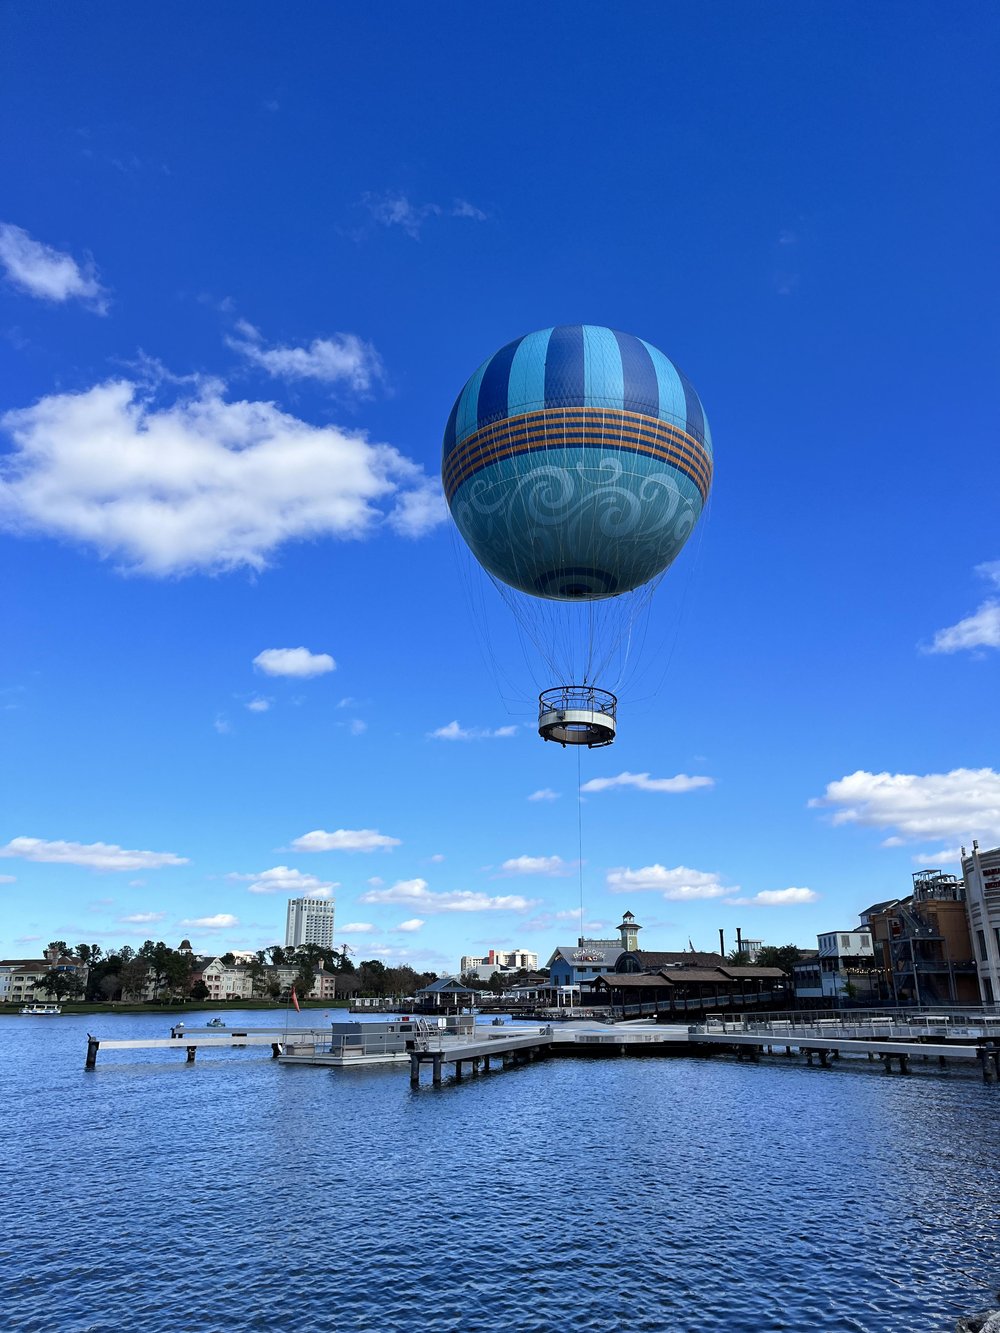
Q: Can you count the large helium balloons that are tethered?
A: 1